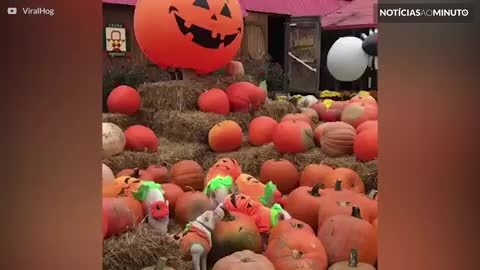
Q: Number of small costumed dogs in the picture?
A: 5